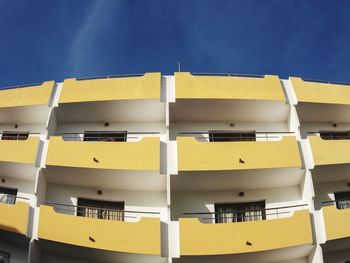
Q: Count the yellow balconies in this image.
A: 12